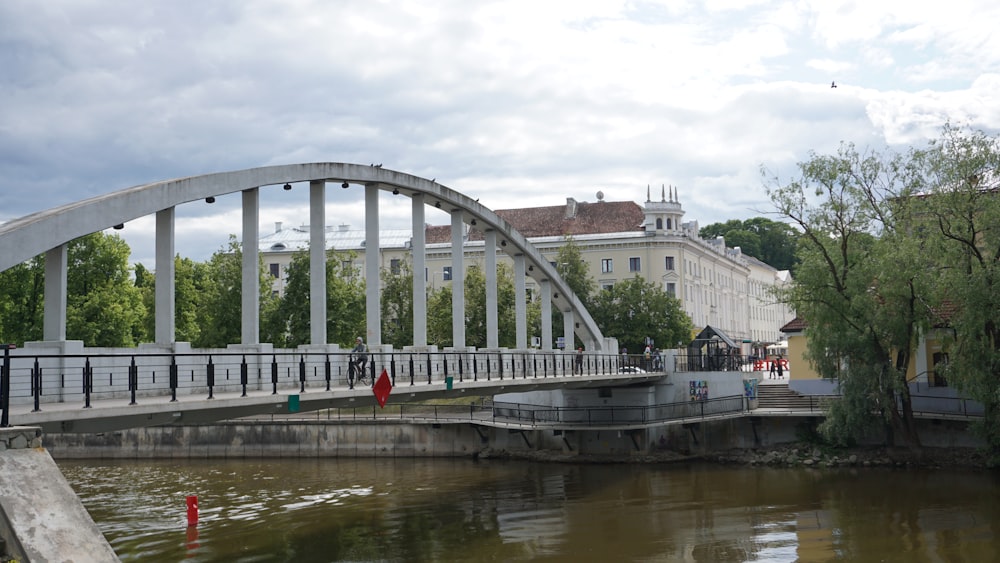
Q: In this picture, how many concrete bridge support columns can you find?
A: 11